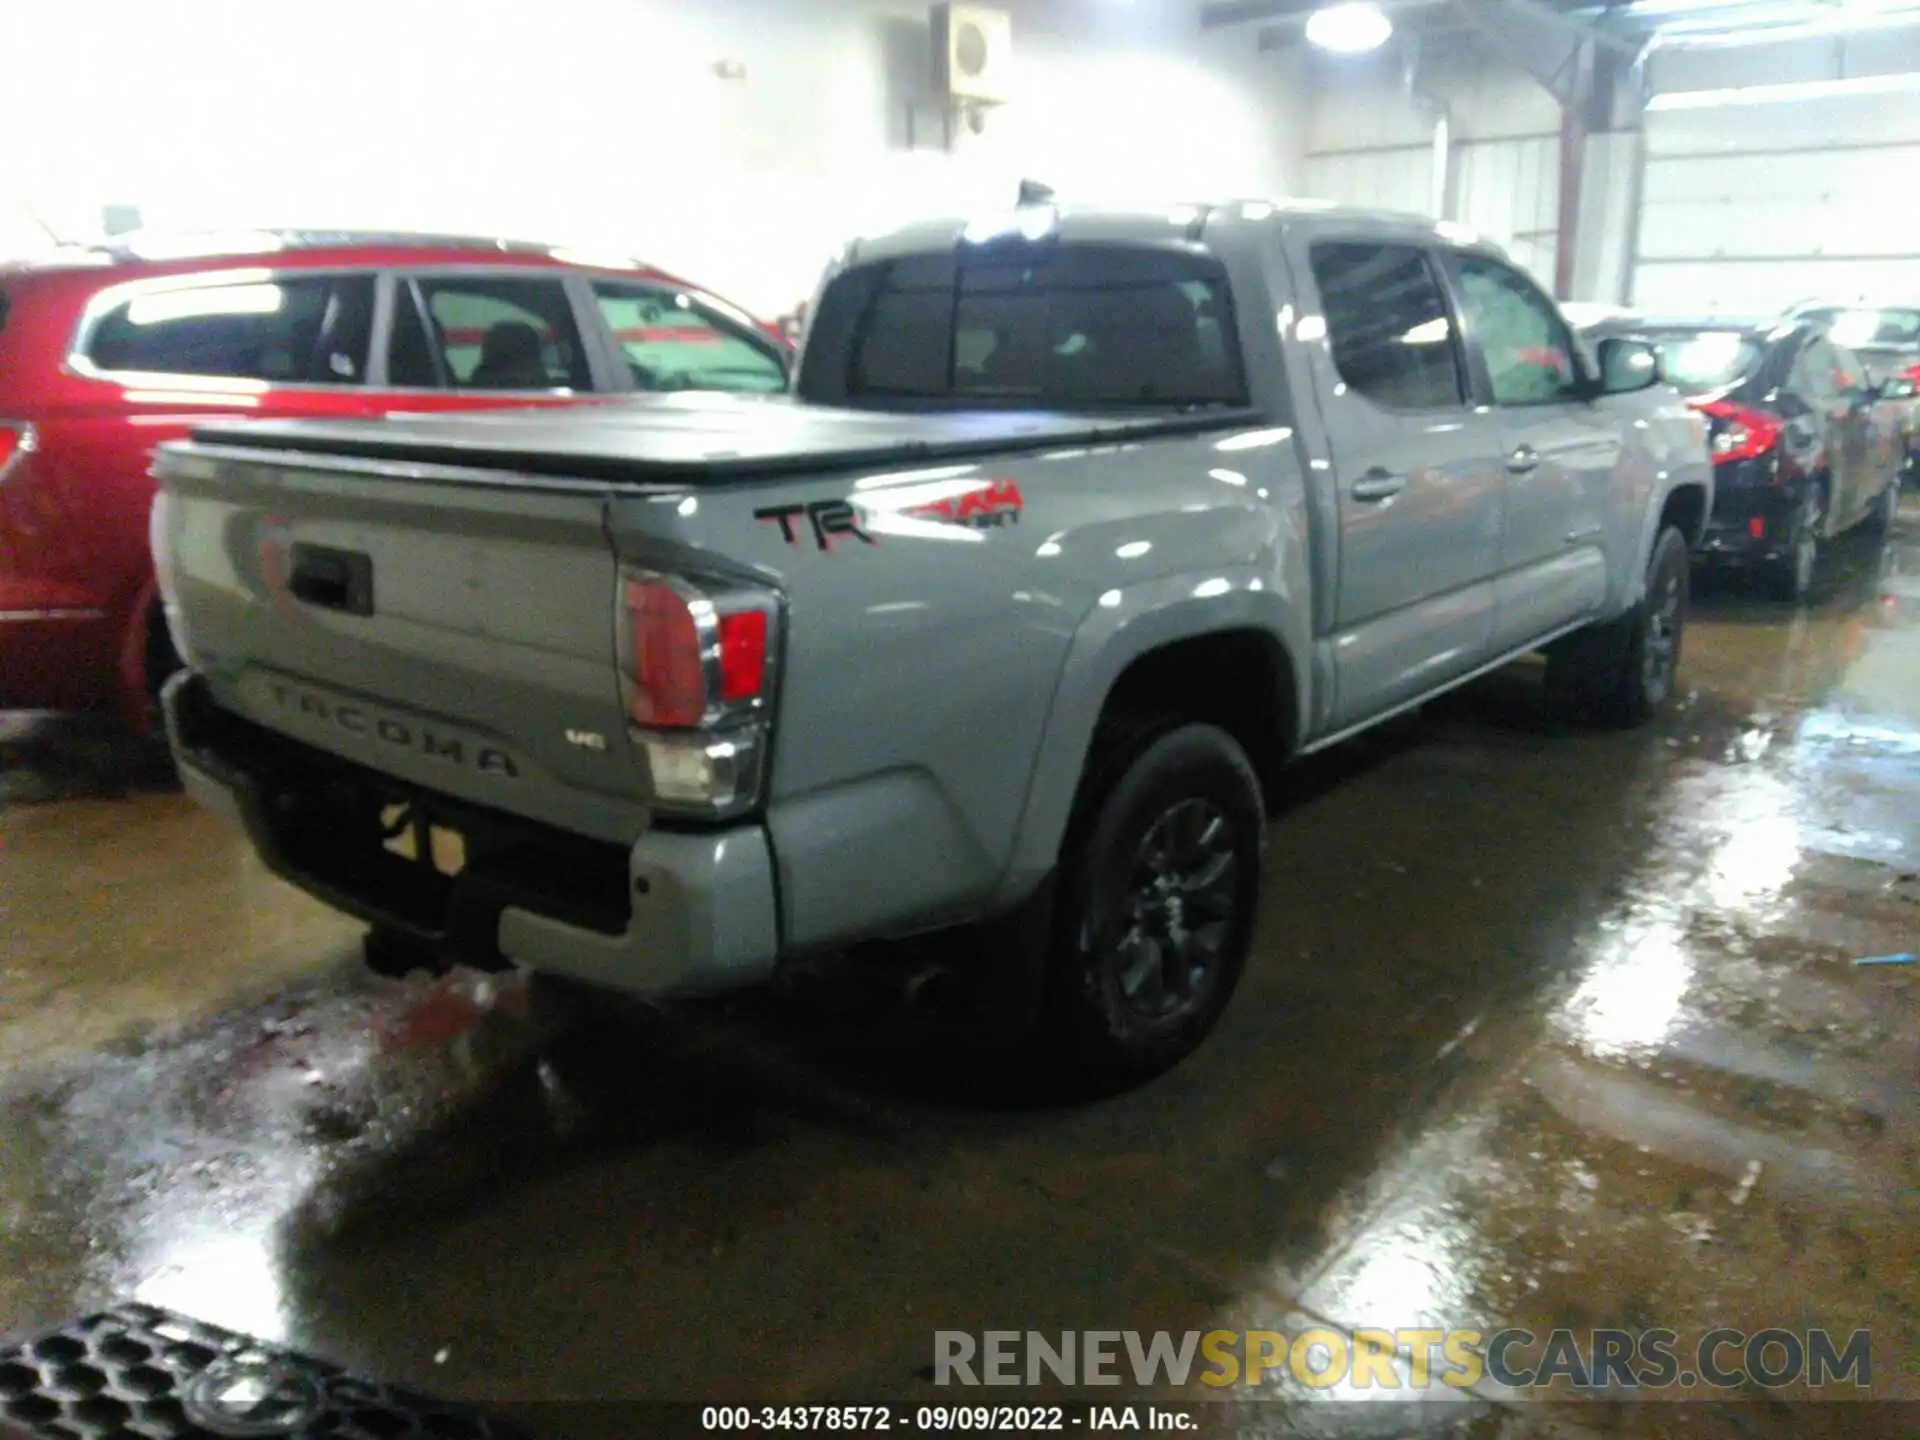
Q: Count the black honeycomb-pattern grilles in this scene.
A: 1